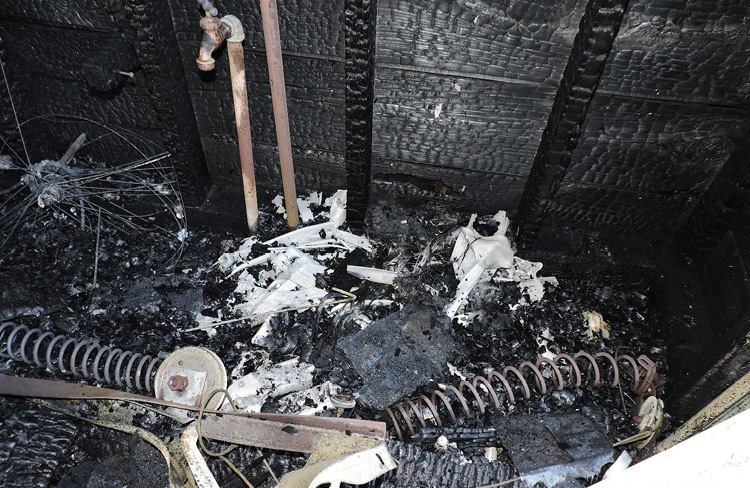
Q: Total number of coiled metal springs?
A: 2